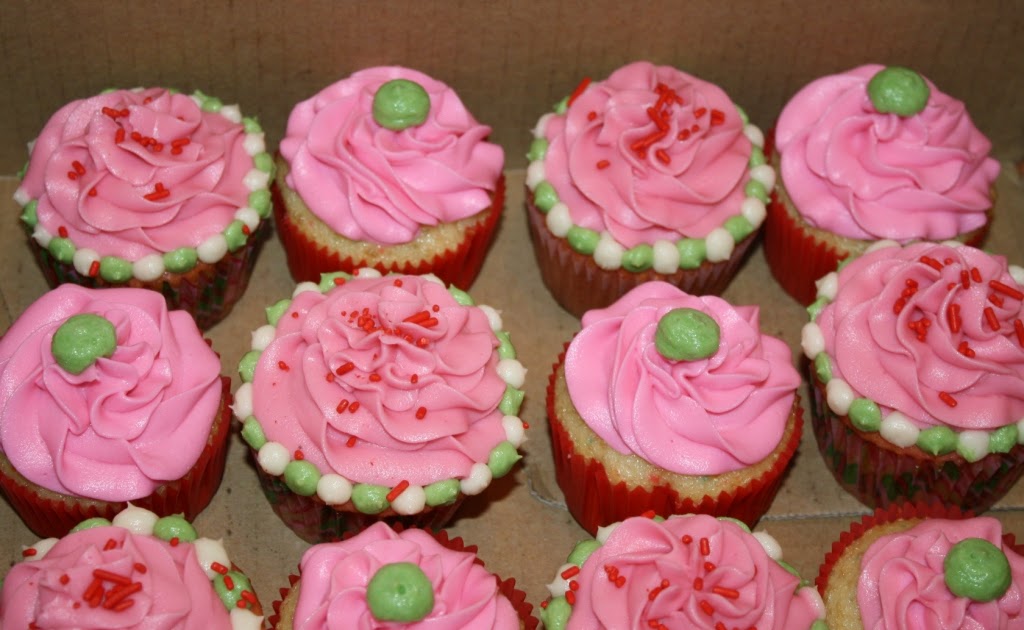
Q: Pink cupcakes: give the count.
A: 12